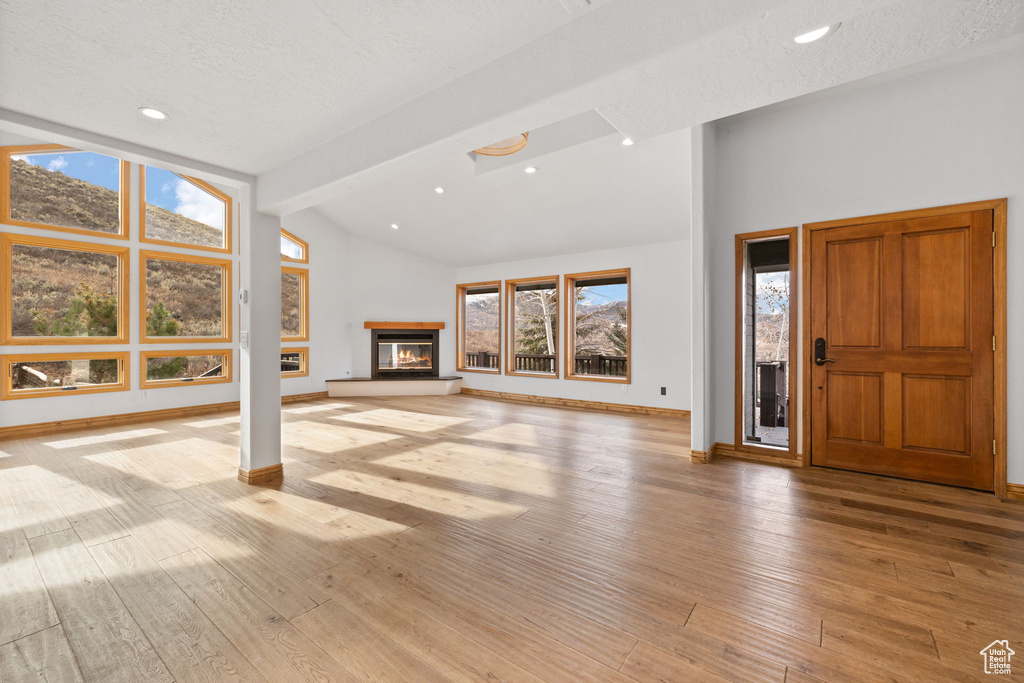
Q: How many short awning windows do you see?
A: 3